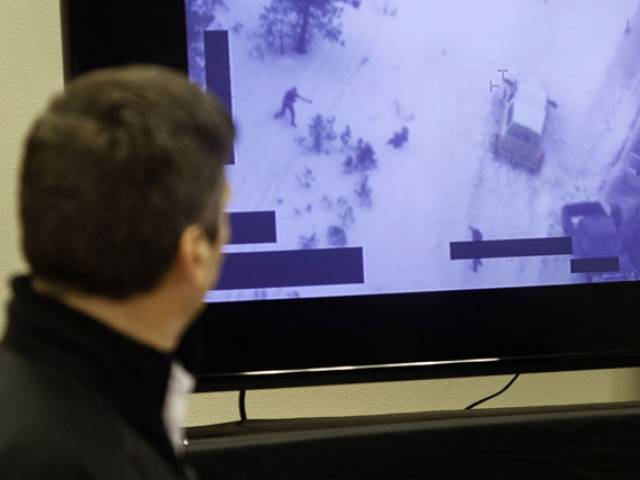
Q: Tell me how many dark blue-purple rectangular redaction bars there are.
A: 5